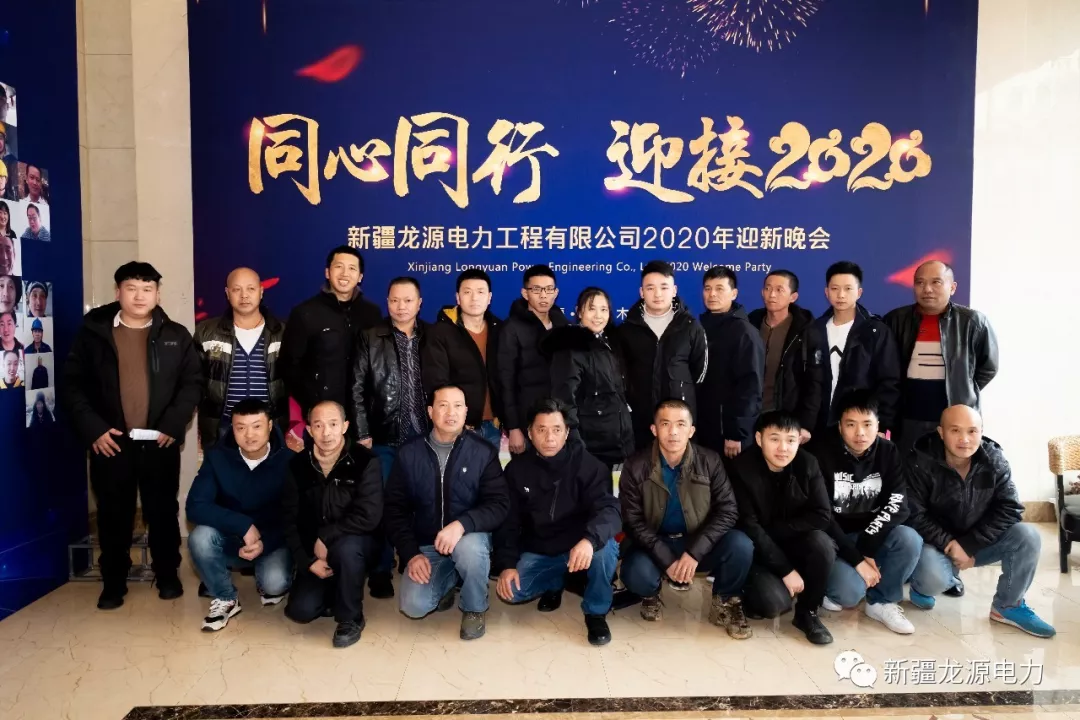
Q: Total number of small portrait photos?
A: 14